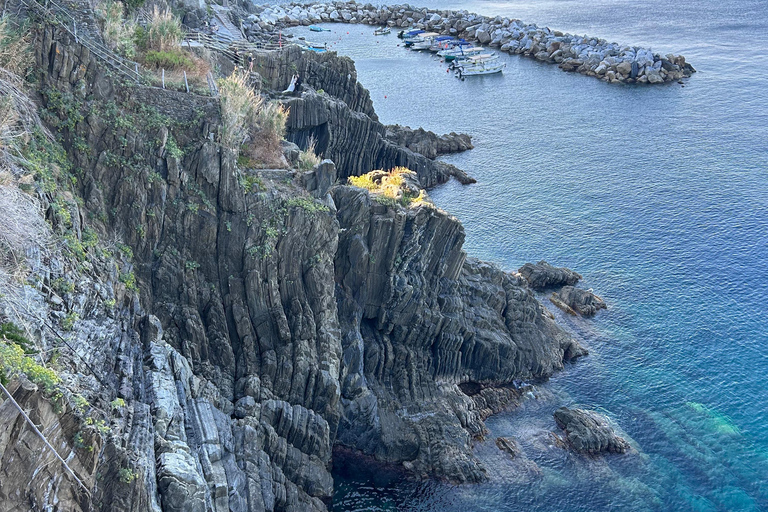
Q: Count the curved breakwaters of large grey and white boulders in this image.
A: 1